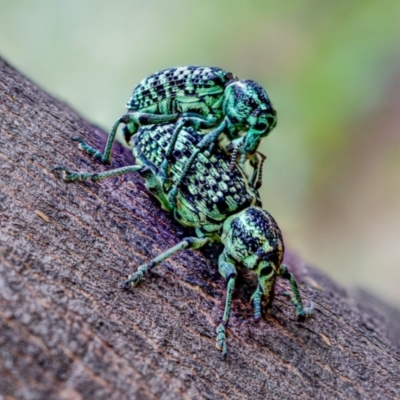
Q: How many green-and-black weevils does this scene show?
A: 2